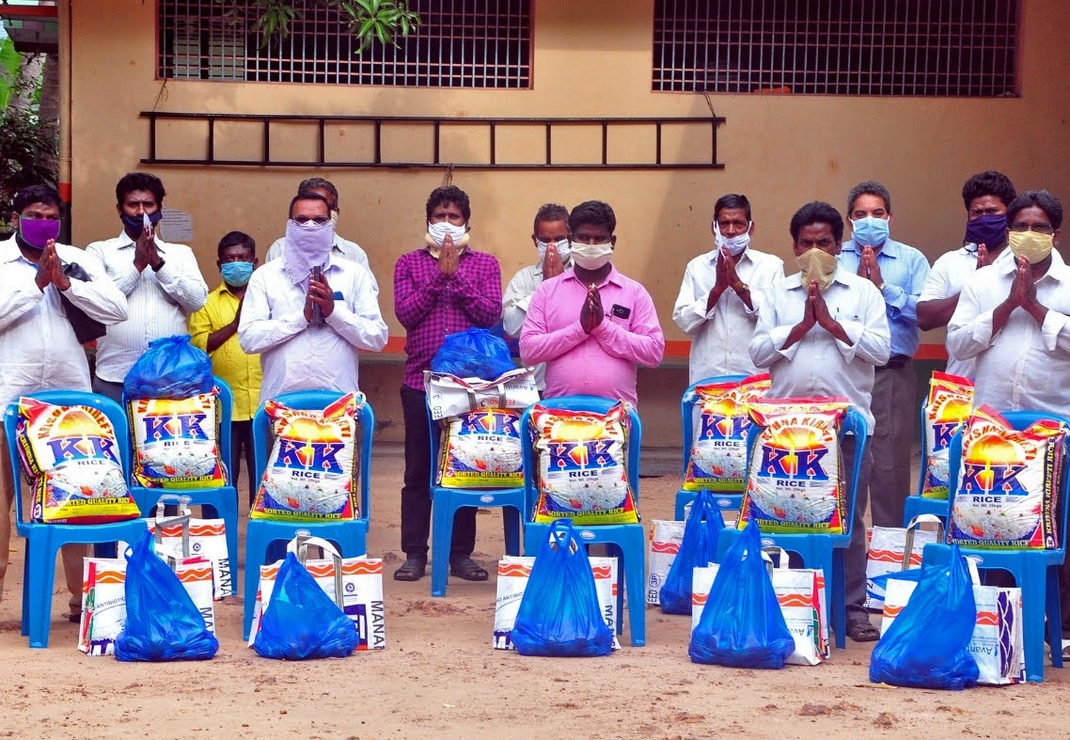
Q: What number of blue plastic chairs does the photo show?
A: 9